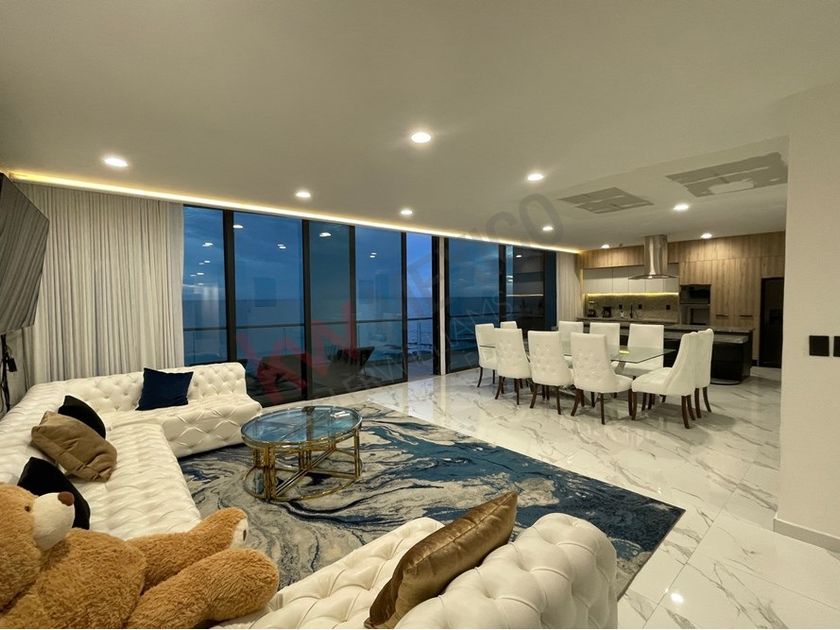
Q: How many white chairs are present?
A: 10